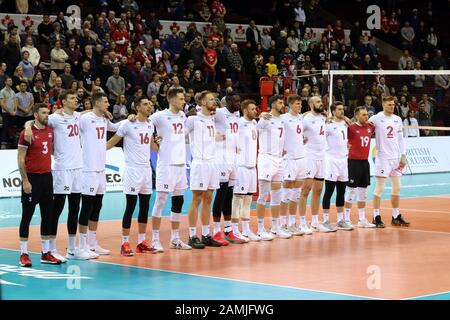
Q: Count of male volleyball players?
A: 14